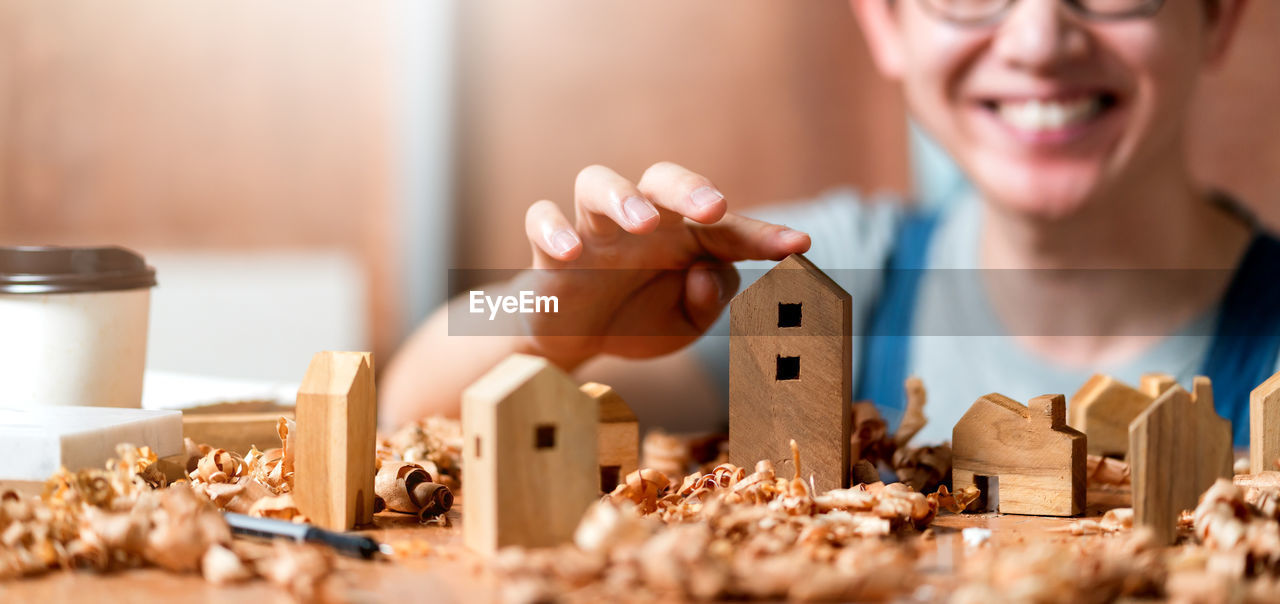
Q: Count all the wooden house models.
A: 8